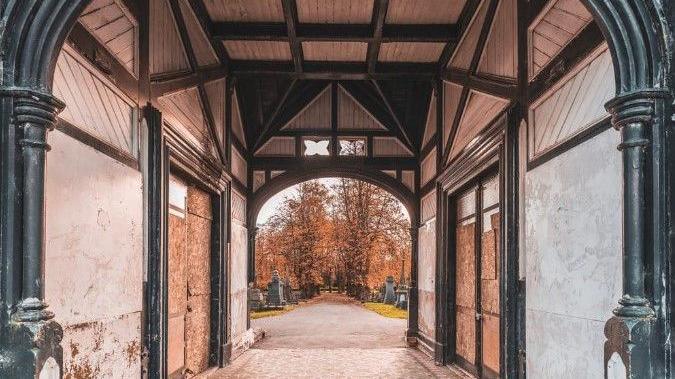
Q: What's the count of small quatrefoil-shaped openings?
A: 2